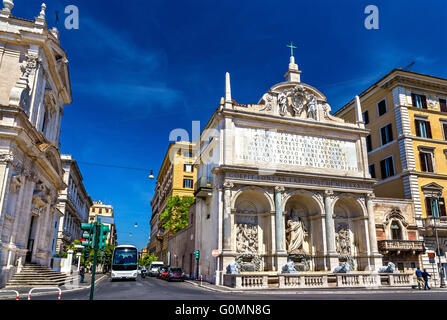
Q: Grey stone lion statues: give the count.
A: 4